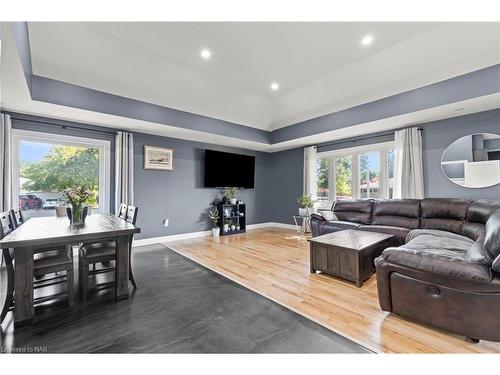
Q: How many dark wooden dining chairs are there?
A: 4